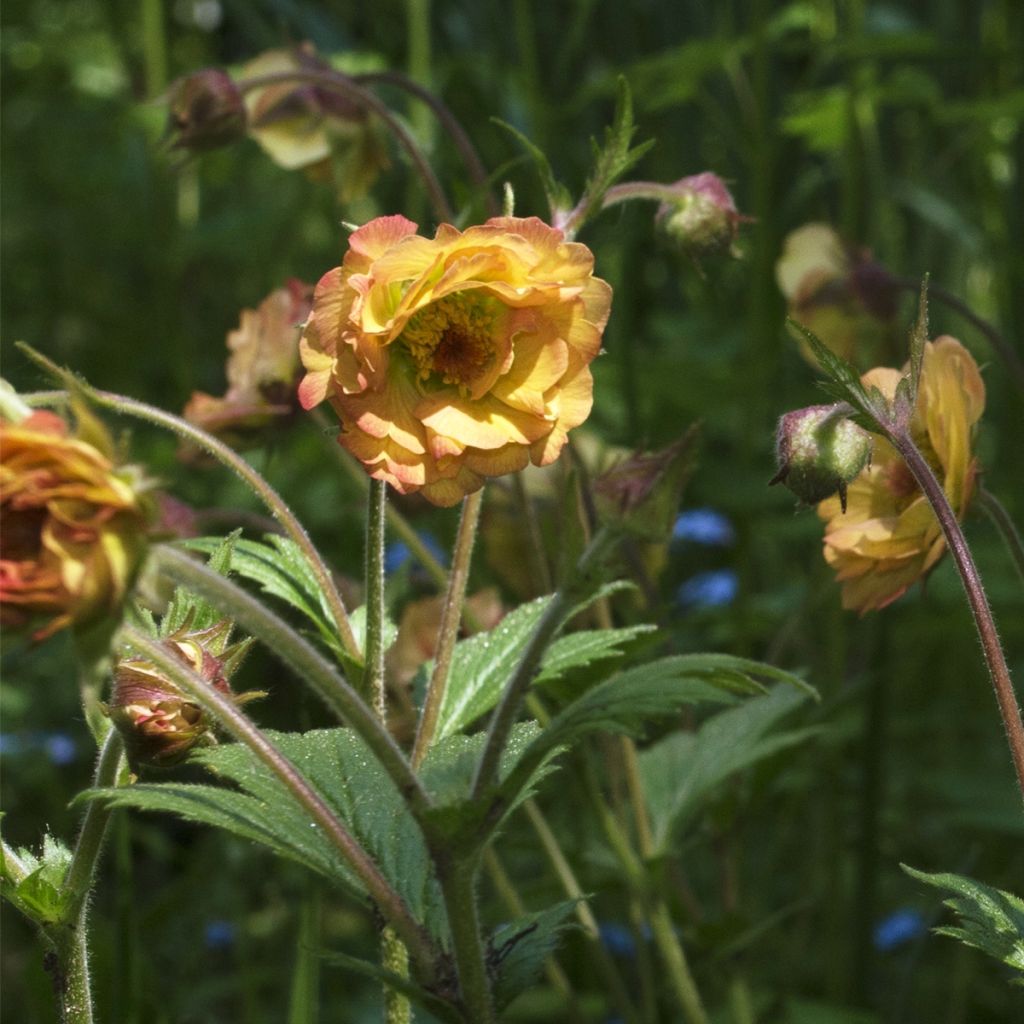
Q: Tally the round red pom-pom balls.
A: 0